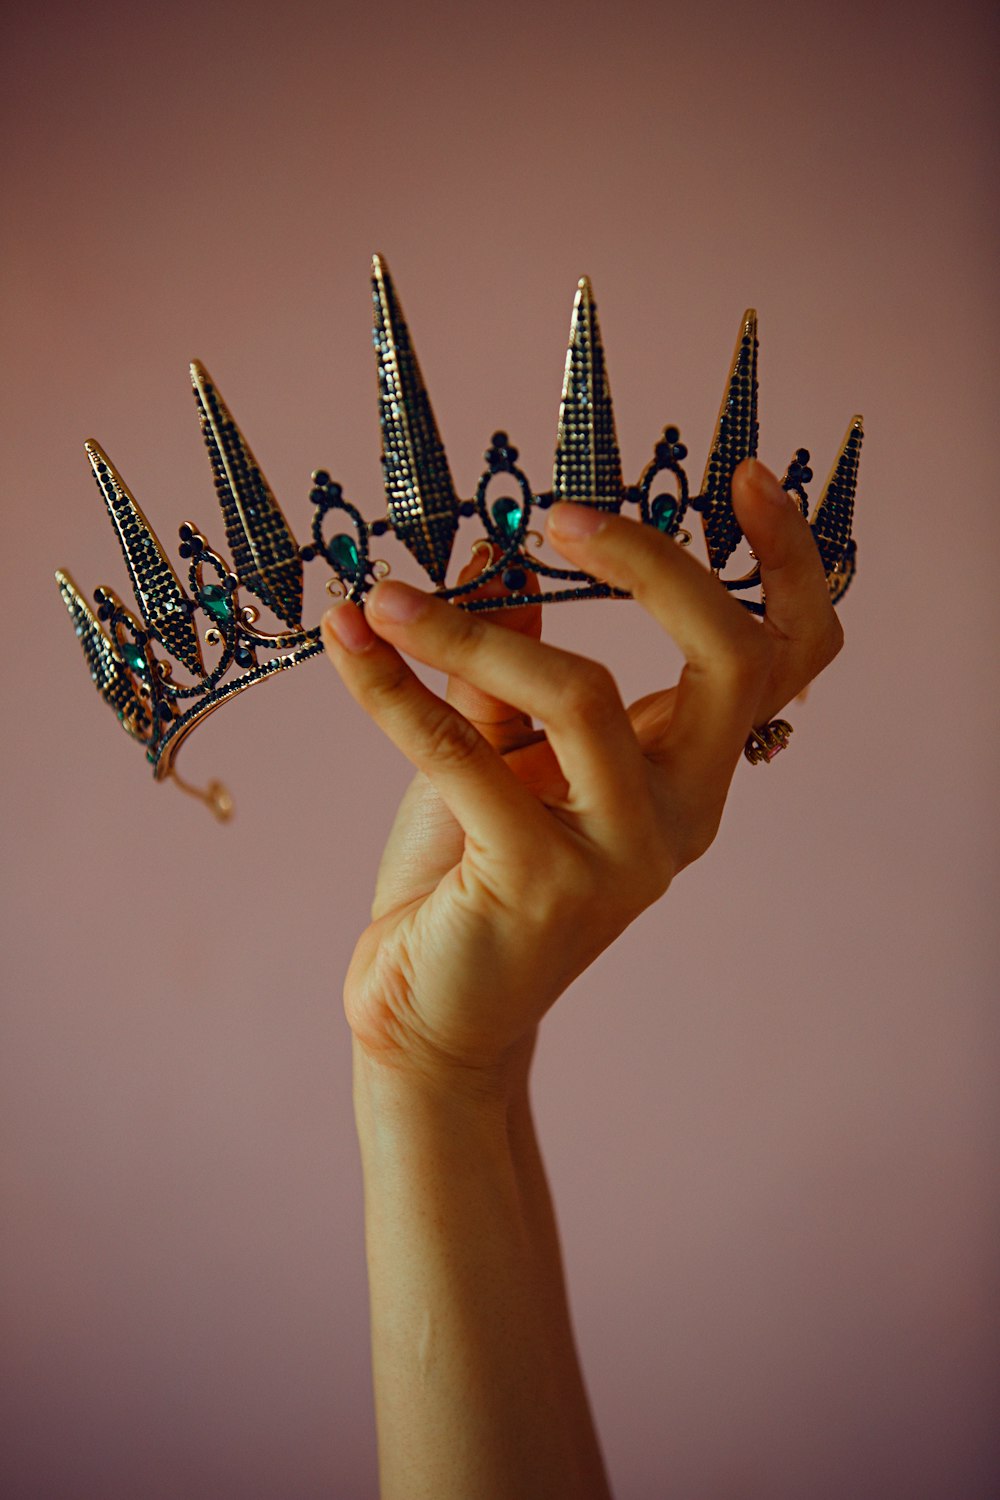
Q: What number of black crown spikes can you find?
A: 7